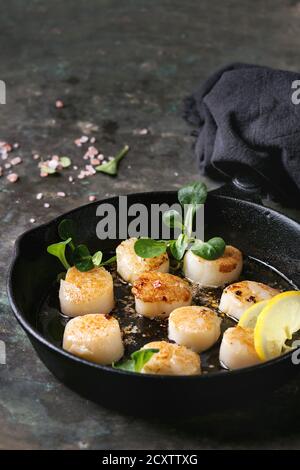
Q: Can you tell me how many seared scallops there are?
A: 9